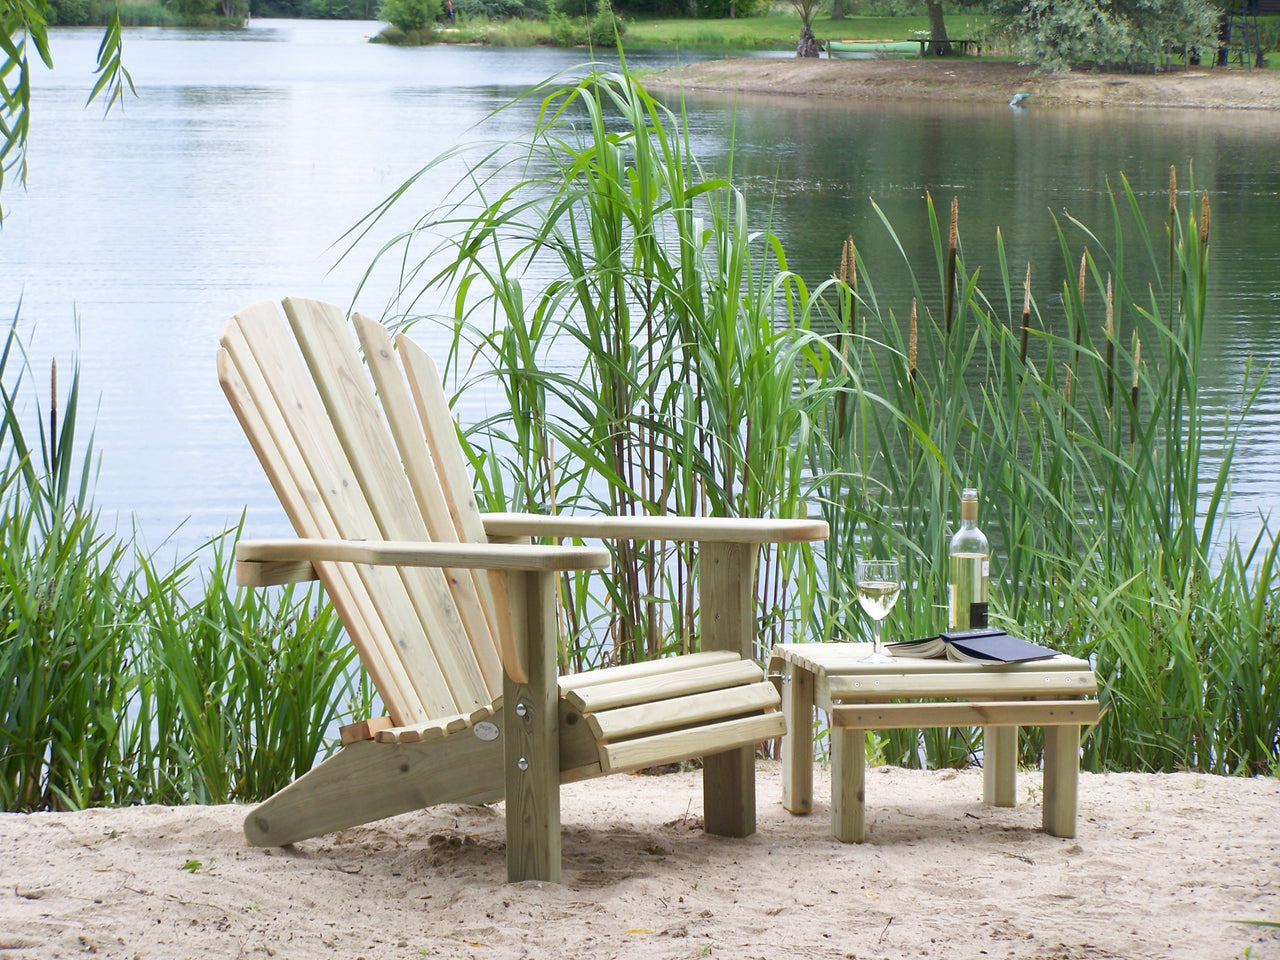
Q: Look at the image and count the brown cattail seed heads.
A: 13